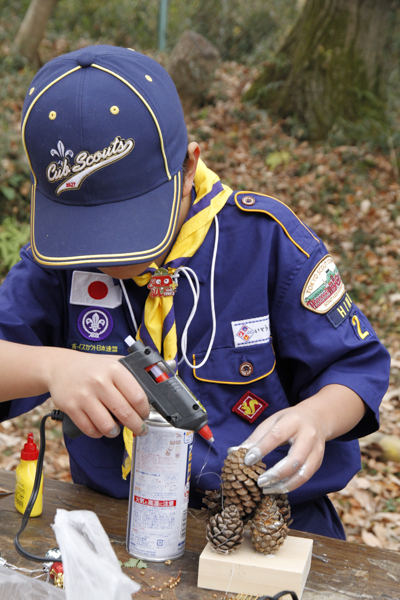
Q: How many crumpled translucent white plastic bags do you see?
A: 1